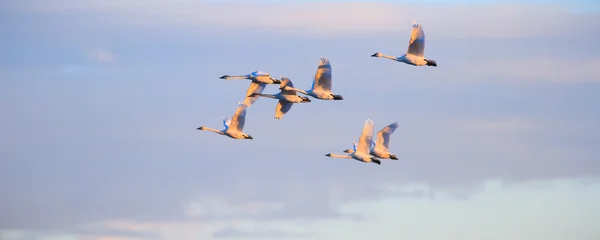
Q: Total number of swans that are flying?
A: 7